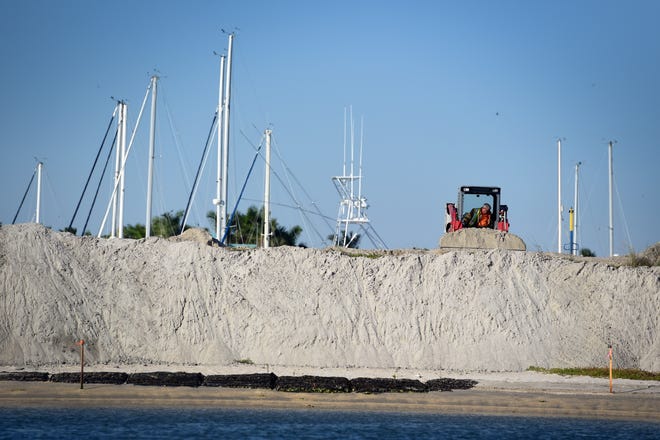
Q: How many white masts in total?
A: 10